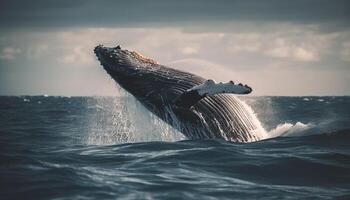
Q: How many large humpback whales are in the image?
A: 1